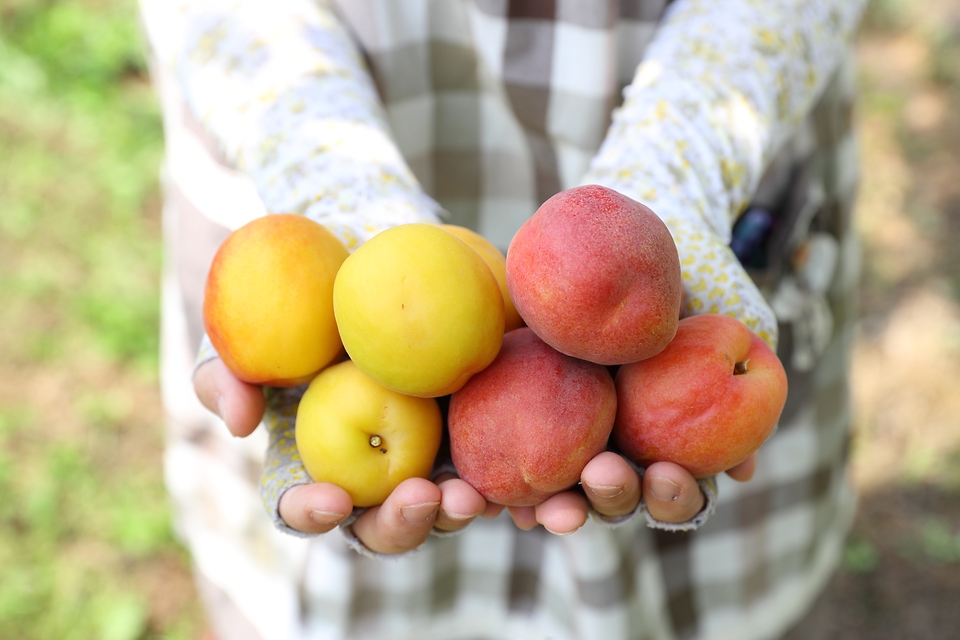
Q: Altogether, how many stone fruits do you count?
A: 7